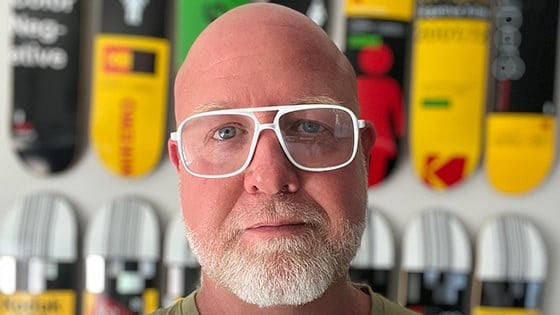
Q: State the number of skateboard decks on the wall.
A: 13